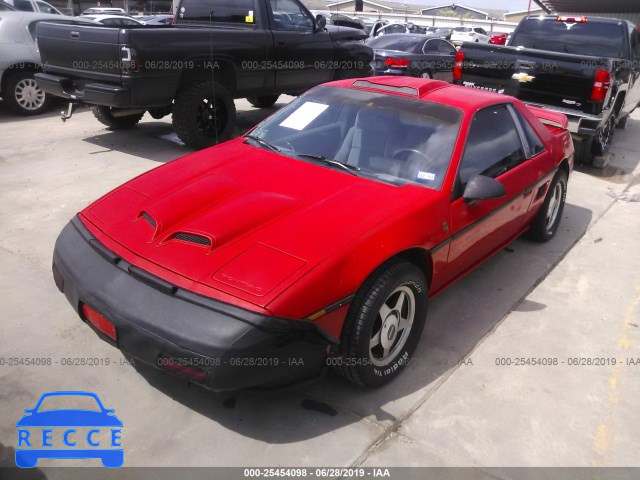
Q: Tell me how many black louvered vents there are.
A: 2